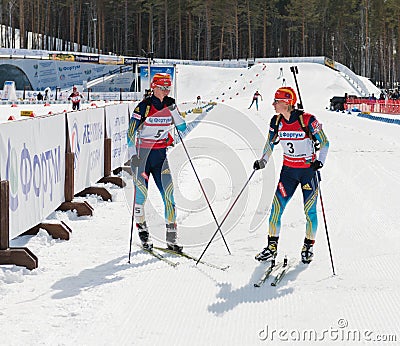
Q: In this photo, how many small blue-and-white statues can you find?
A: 0